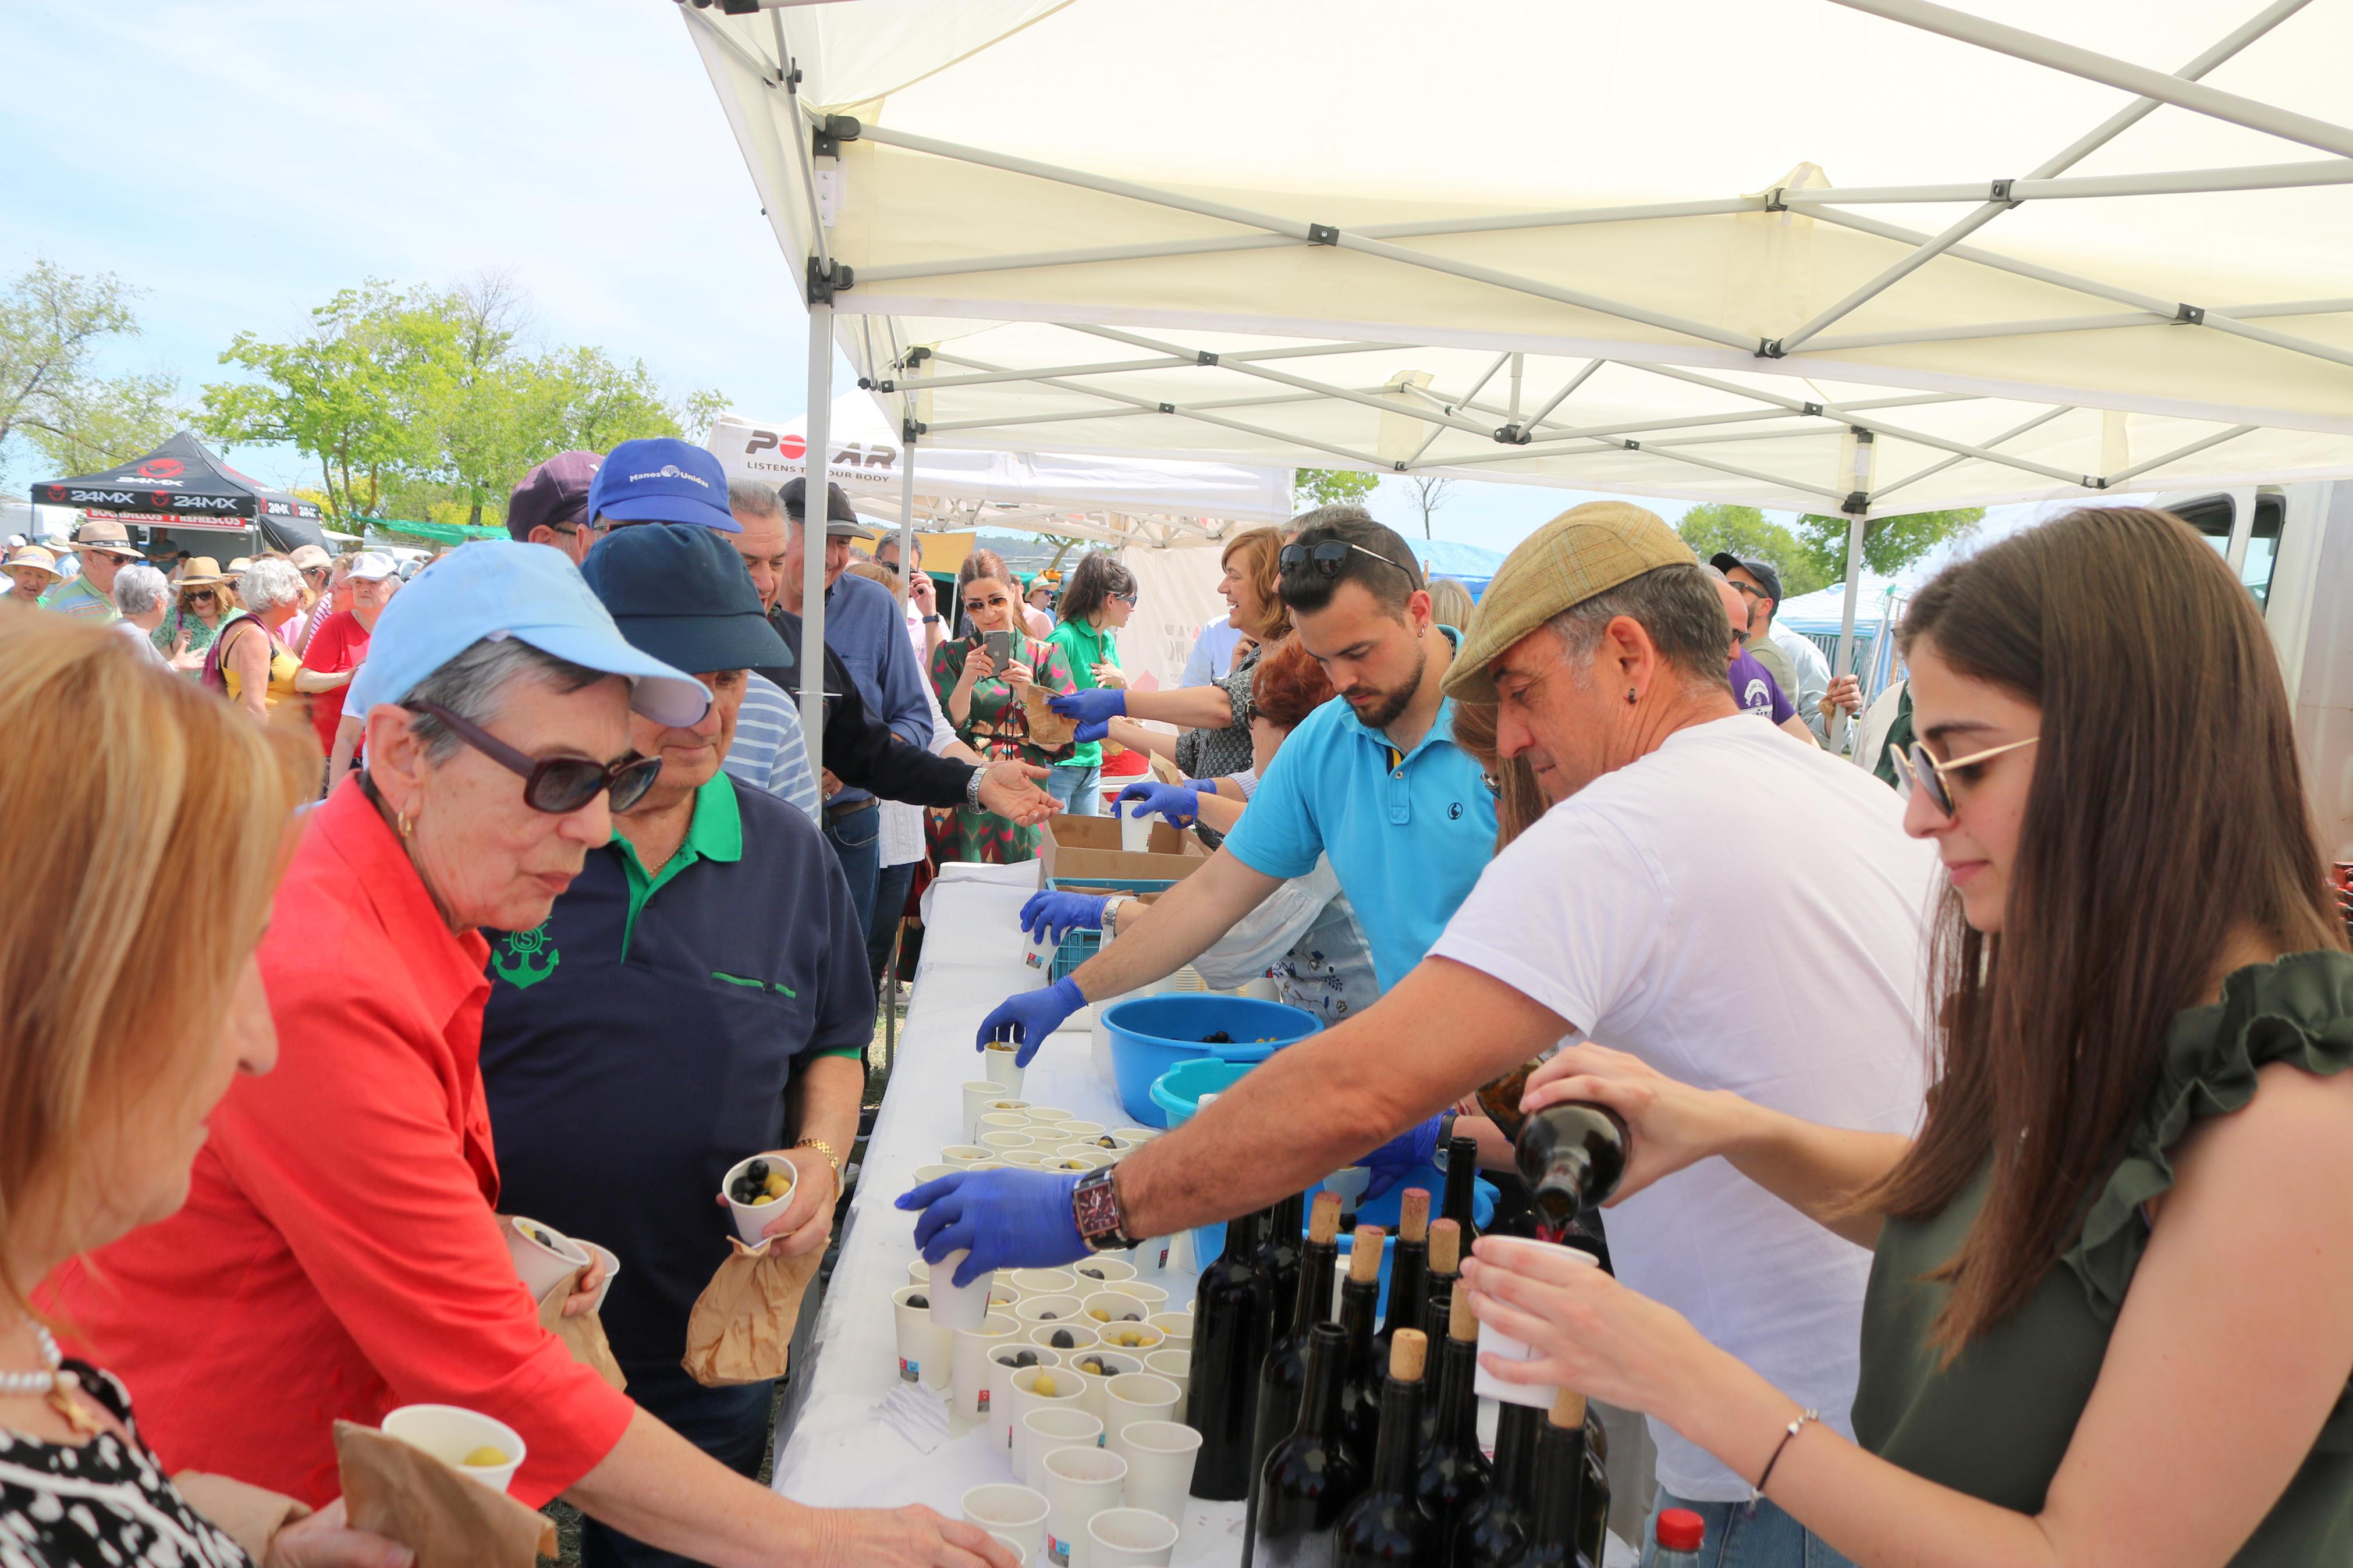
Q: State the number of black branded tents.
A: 1